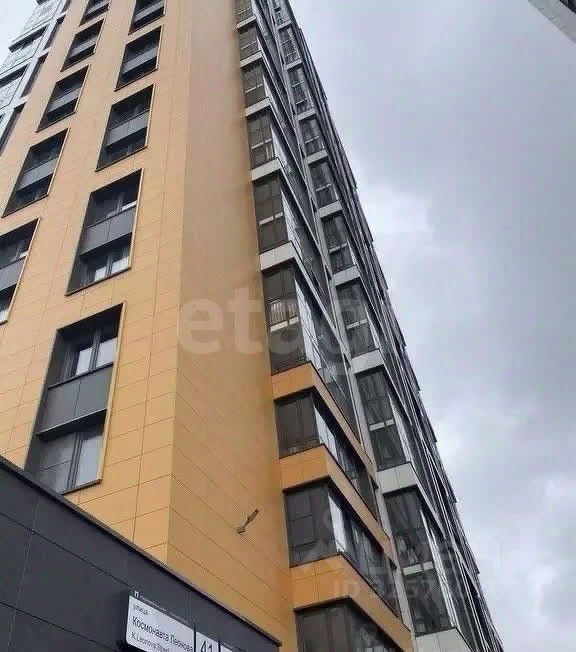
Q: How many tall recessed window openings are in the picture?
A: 10